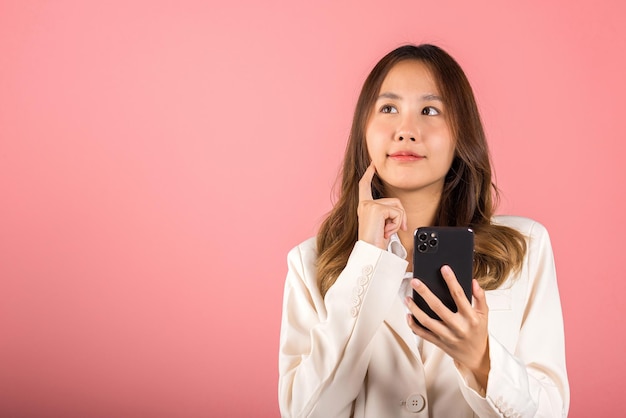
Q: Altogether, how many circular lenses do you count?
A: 3